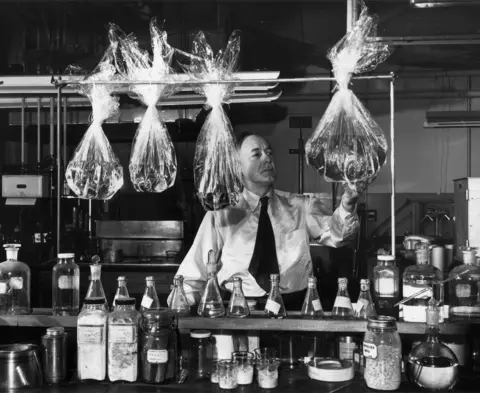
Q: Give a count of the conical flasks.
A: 10